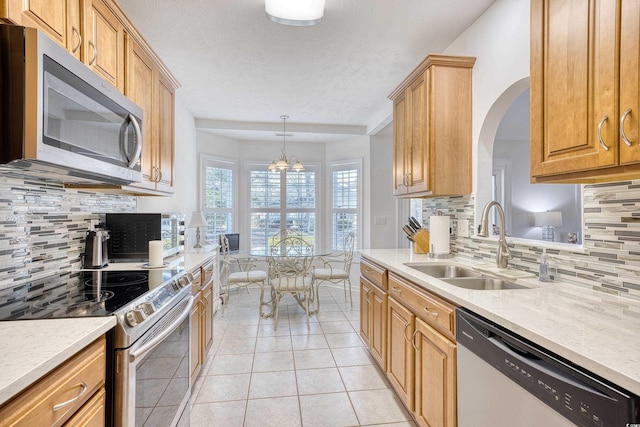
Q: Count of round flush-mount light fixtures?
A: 1